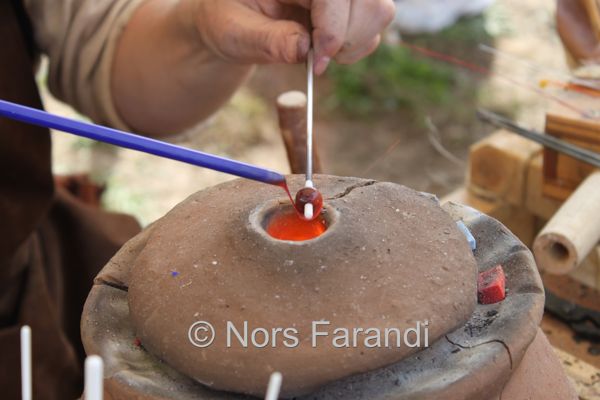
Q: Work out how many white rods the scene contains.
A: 3